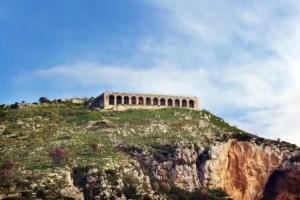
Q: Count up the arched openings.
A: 12